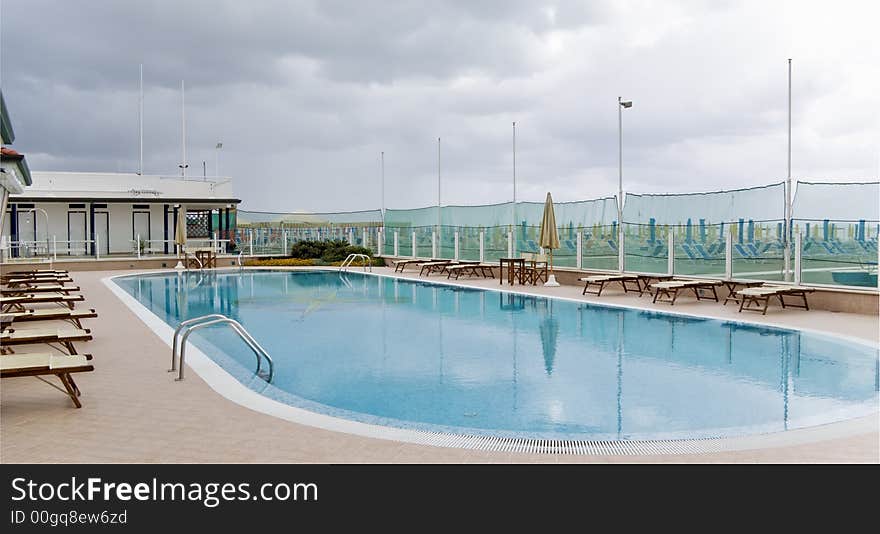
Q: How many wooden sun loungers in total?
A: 14